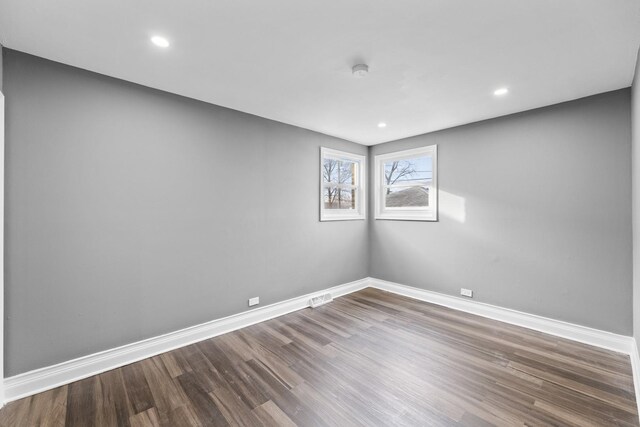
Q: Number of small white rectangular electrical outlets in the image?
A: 2